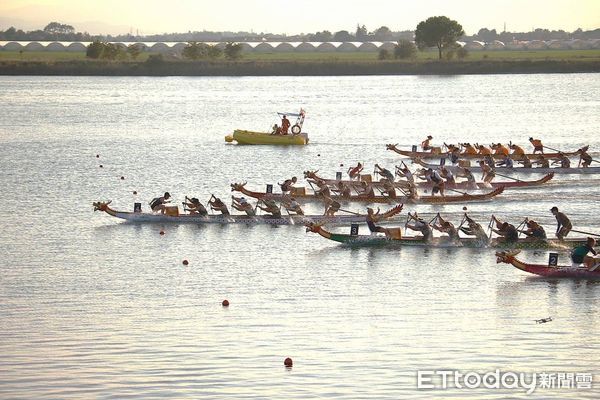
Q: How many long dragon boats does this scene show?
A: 7